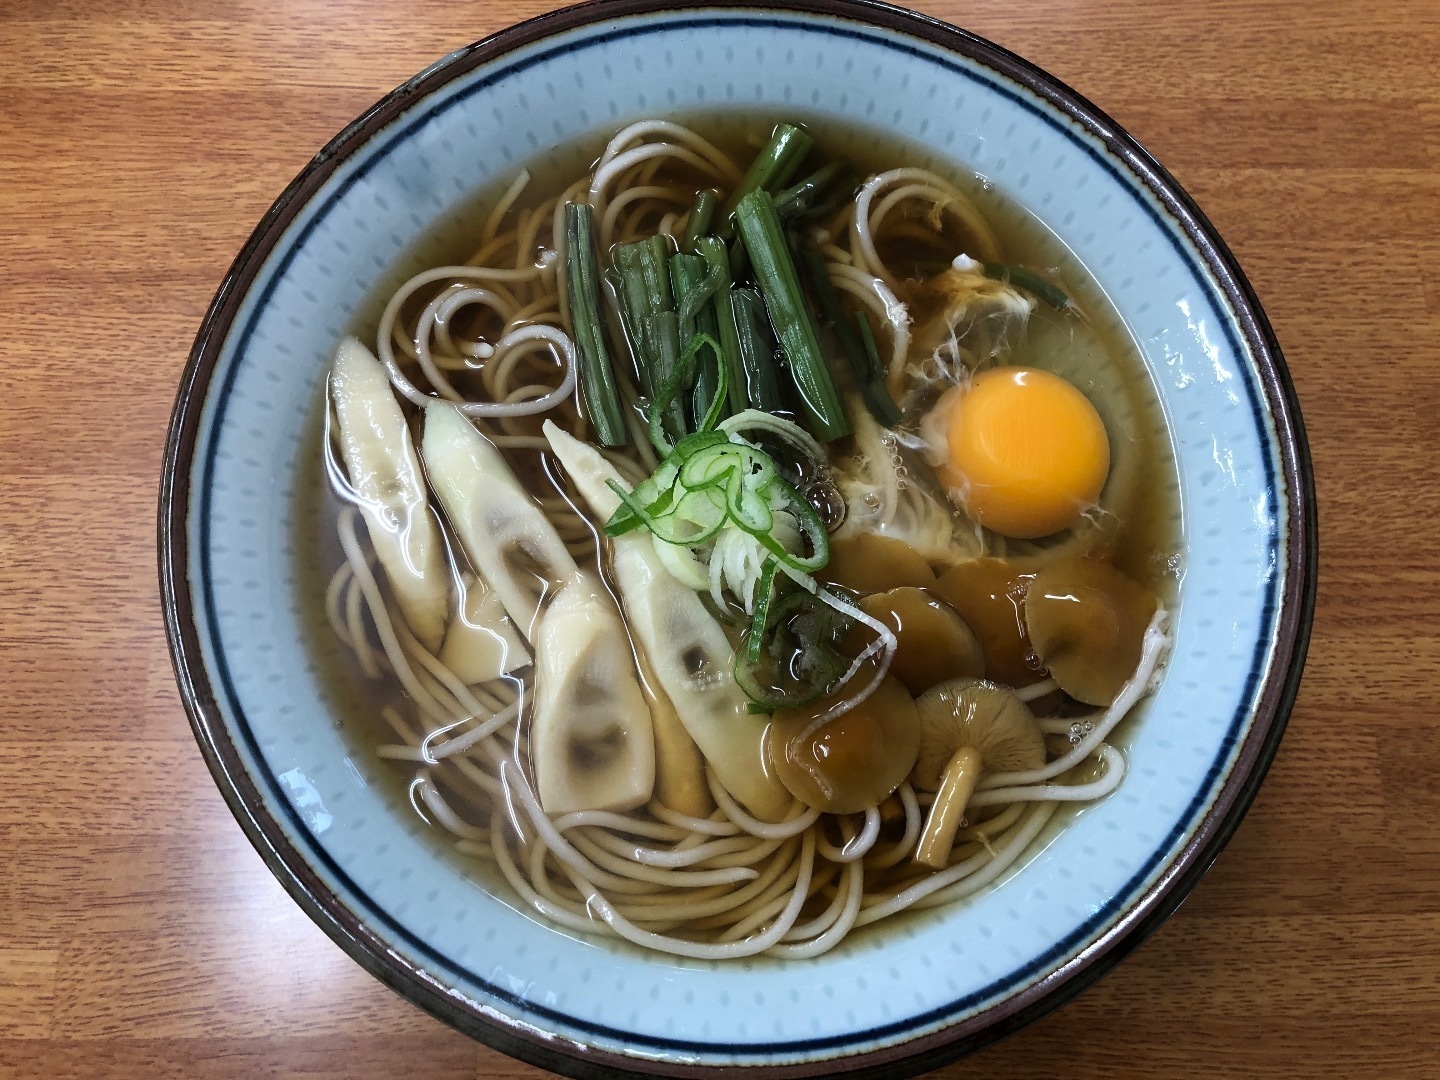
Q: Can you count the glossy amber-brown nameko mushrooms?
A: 6